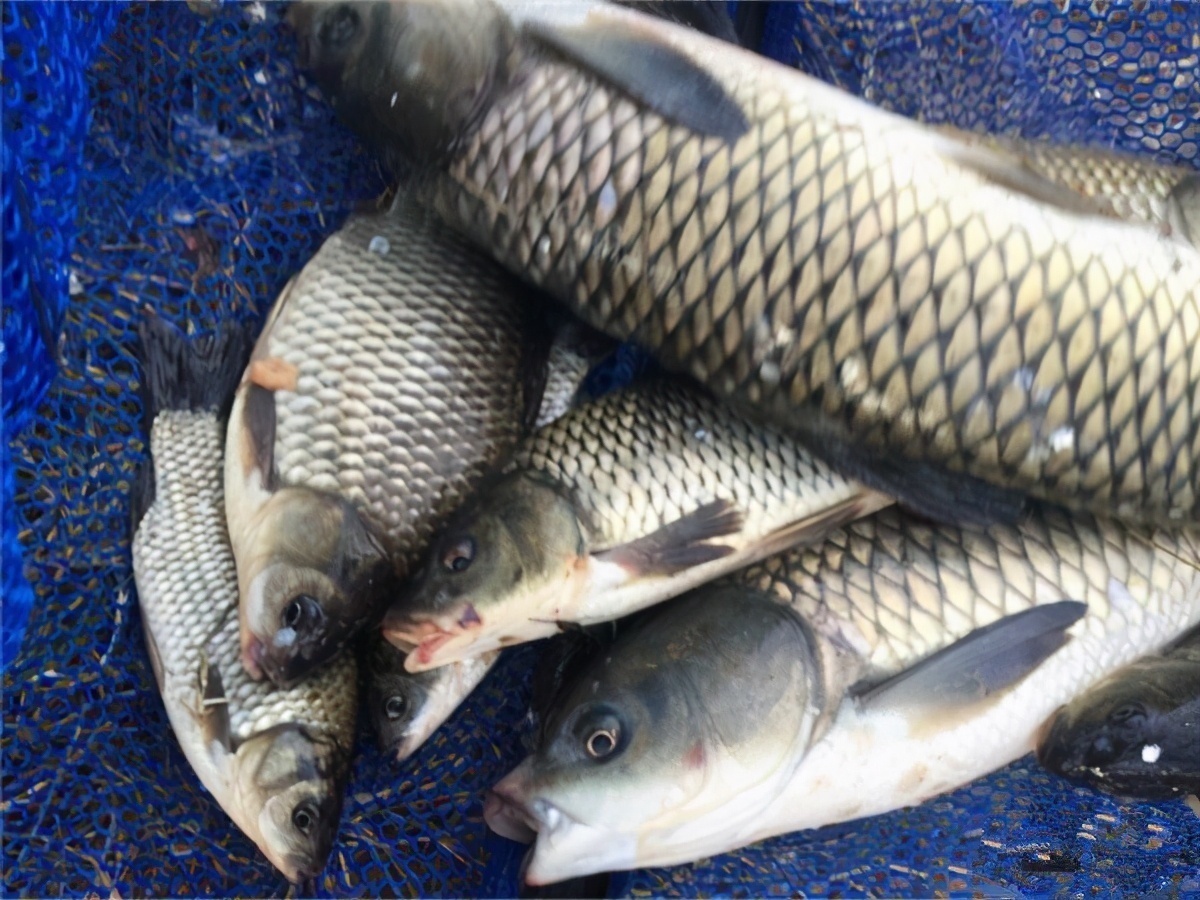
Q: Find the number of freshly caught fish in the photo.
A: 8